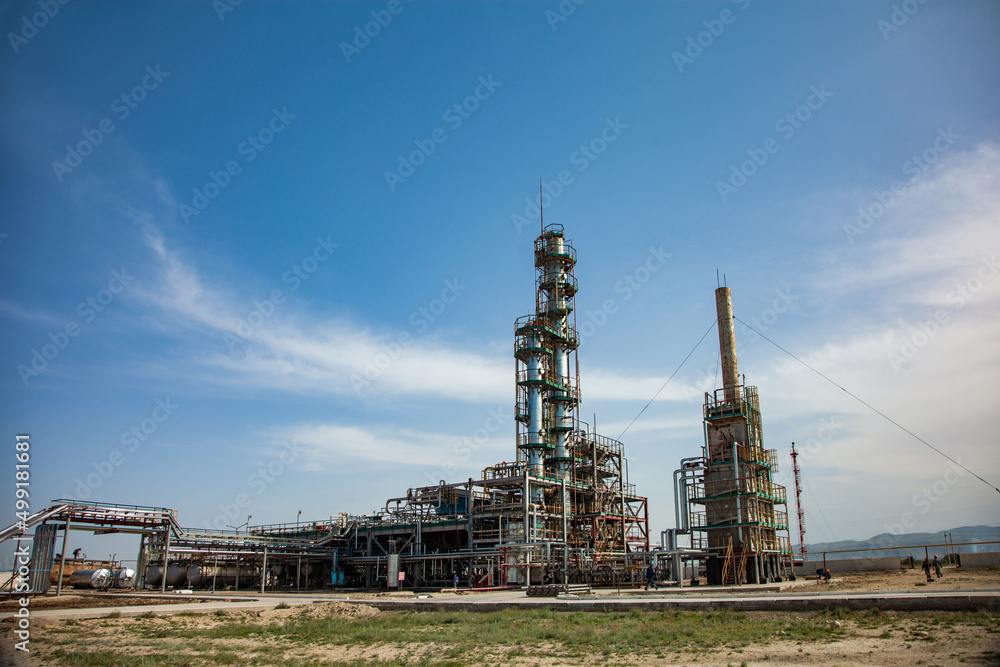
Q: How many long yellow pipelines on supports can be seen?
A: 1